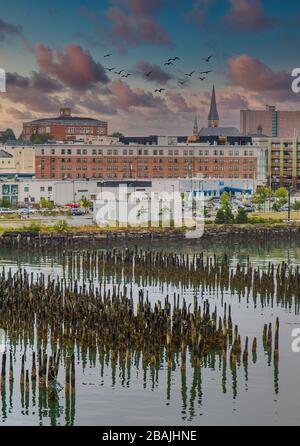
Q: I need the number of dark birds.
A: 13